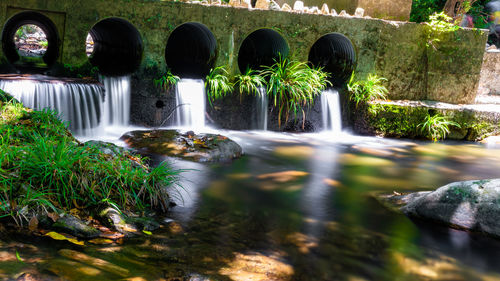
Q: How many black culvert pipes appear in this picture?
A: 5